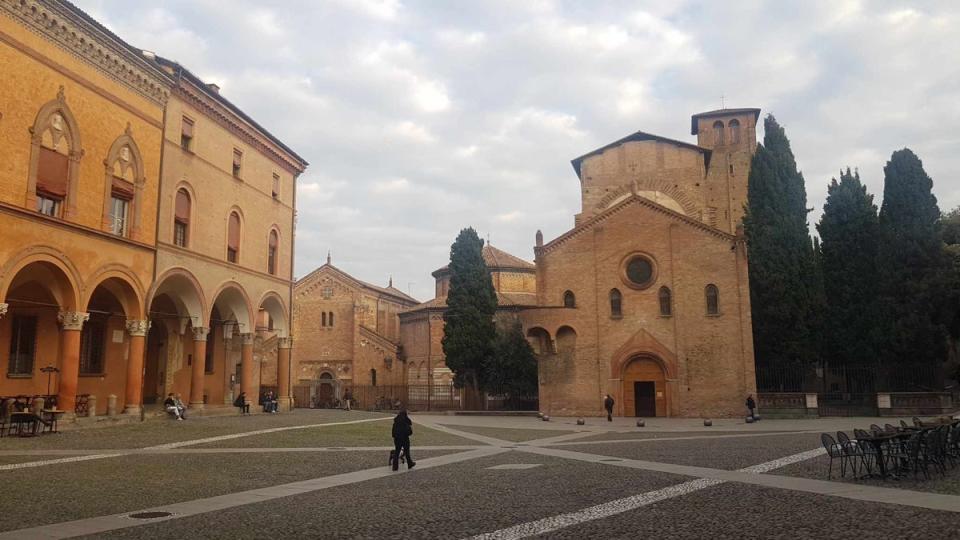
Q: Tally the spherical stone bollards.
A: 7